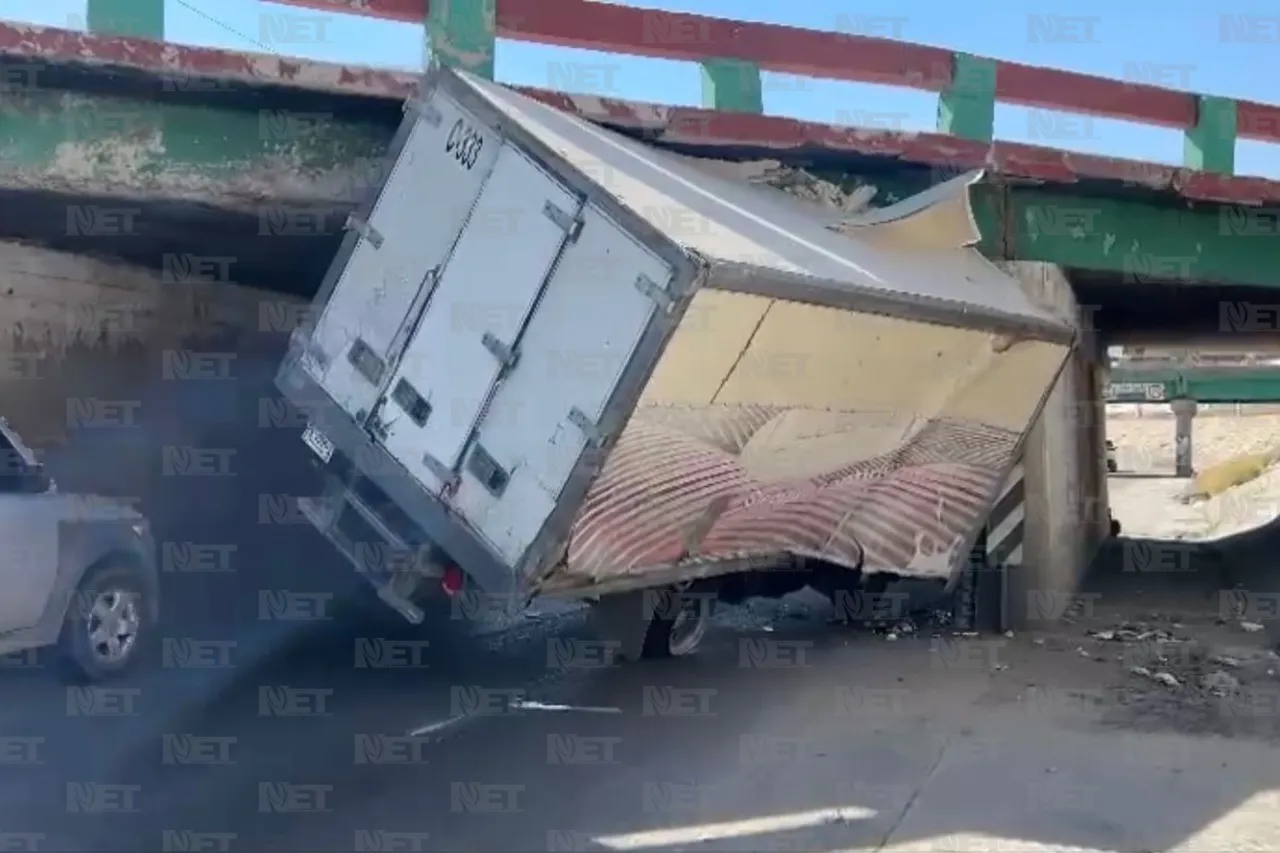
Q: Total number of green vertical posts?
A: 5